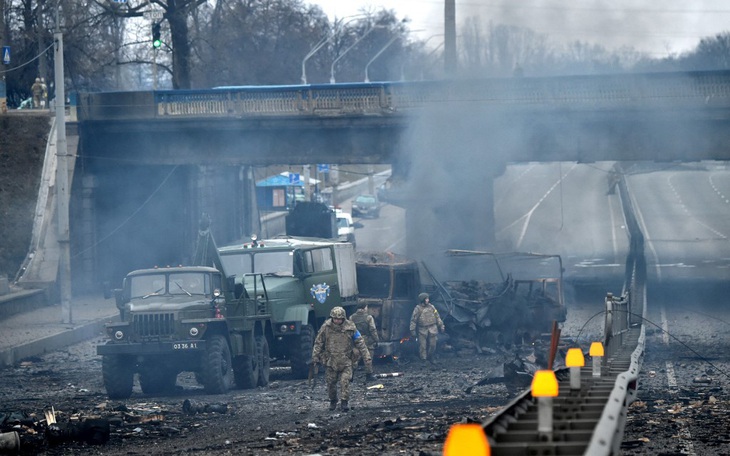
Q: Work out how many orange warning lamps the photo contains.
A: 4